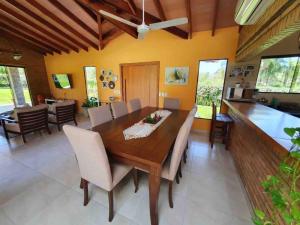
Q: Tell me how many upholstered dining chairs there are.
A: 8